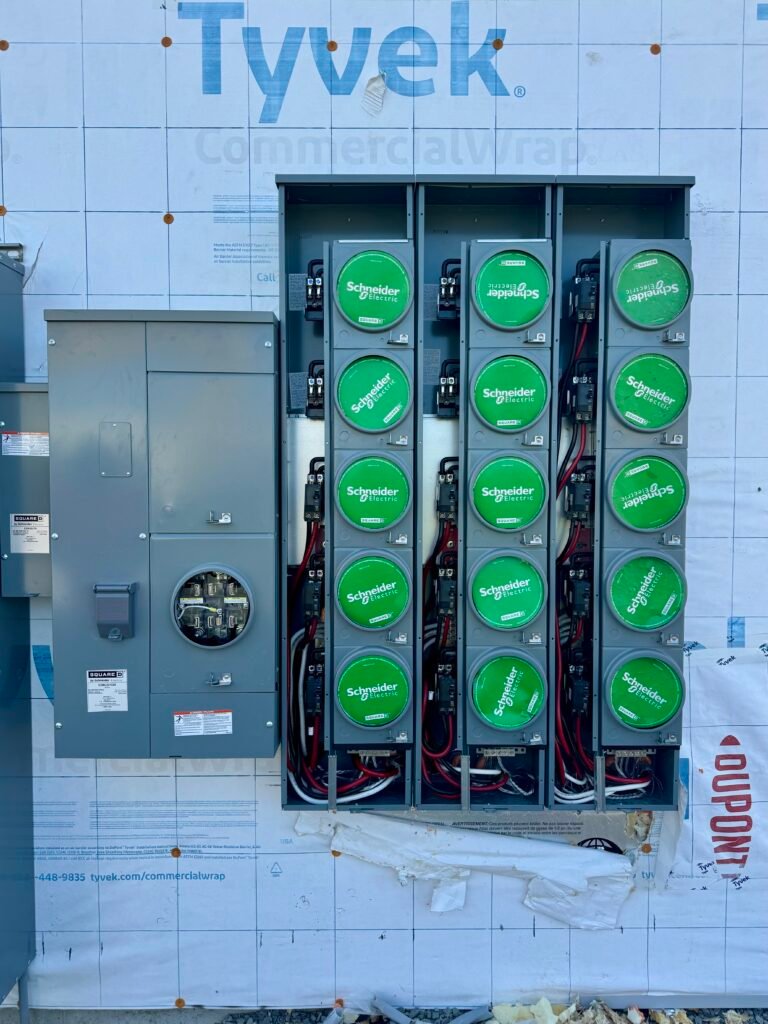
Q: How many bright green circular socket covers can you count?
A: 15